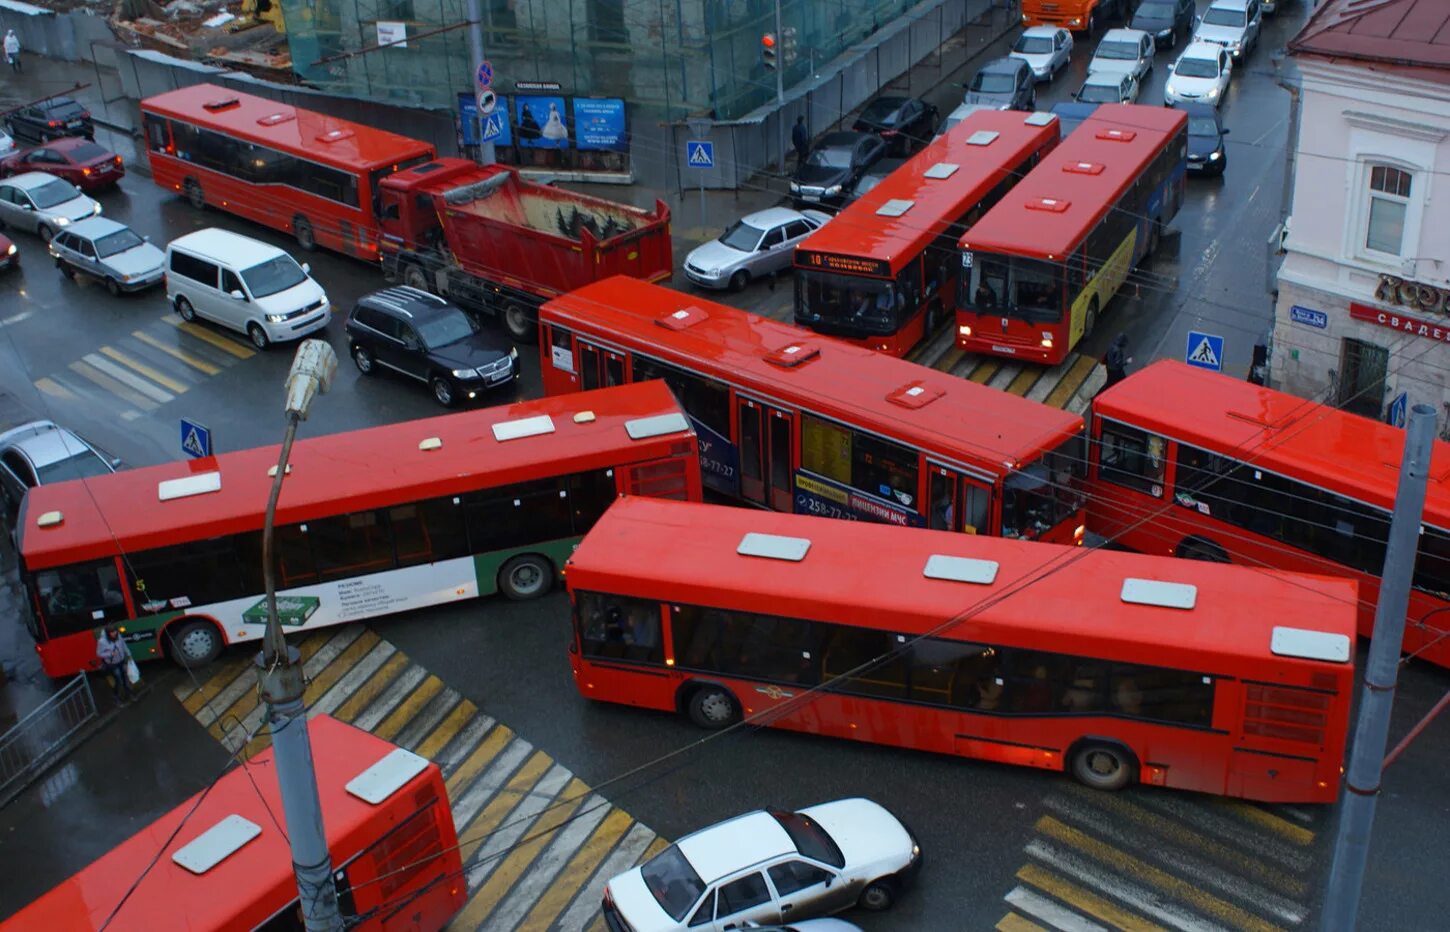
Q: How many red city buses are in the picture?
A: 8